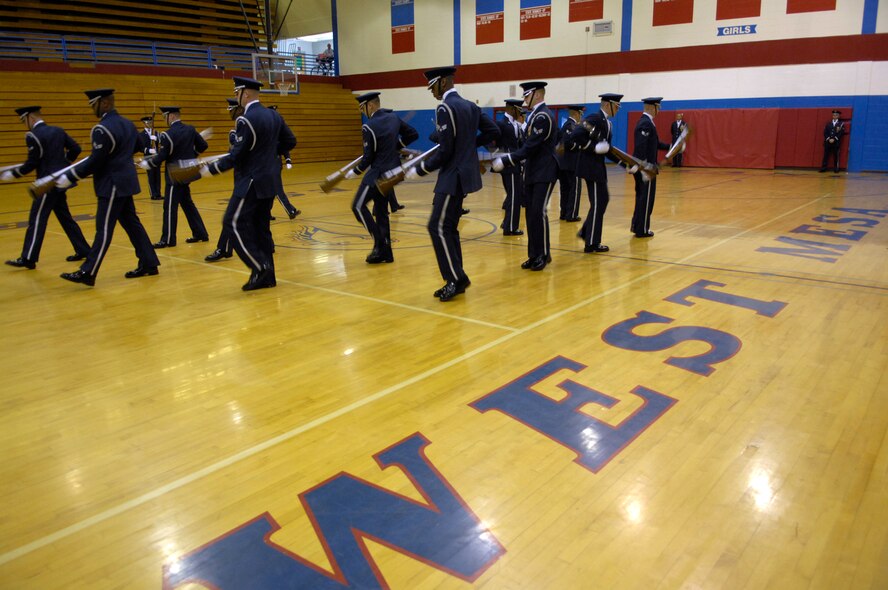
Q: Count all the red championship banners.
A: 7